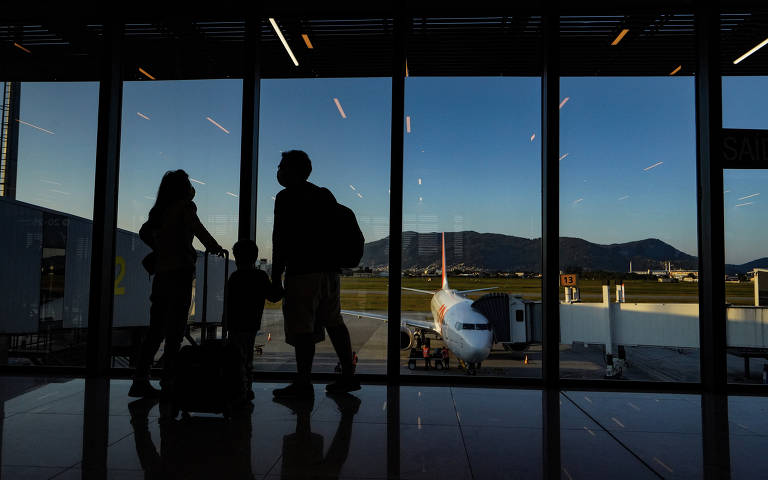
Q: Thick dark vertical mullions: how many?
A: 5